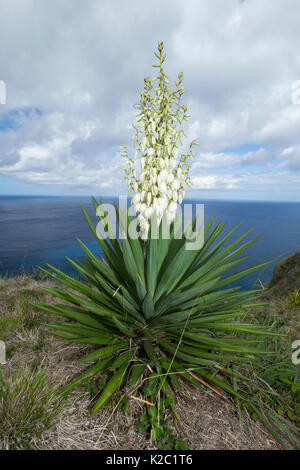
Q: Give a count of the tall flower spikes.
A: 1